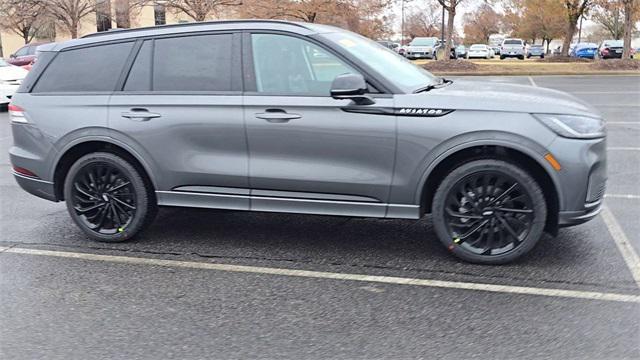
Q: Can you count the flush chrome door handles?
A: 2